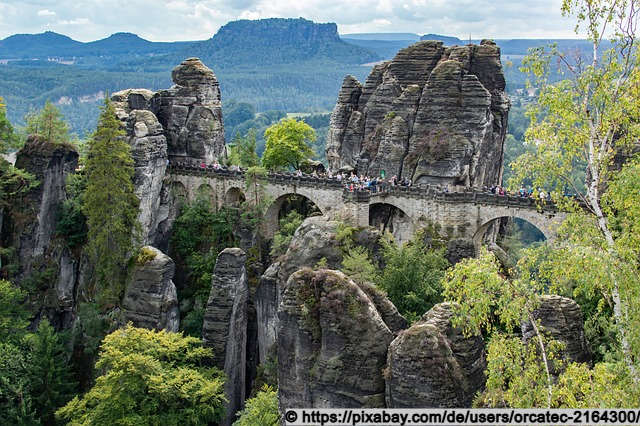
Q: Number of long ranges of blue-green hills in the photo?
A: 1